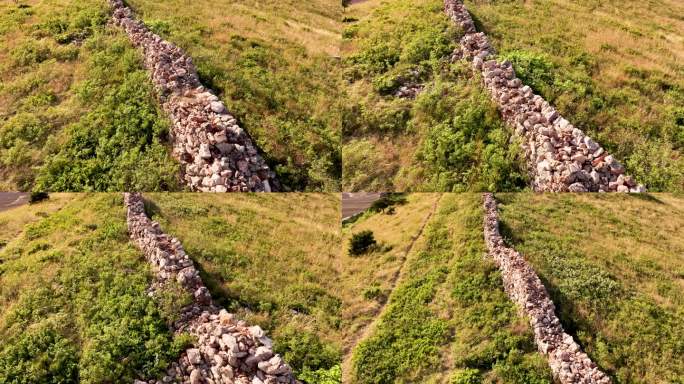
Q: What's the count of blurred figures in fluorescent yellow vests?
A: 0